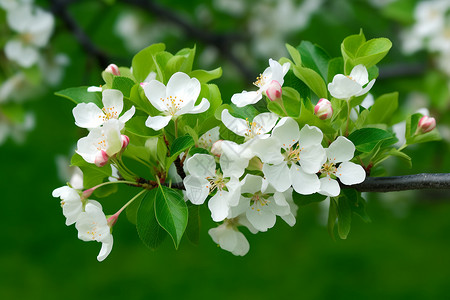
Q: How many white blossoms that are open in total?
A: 13